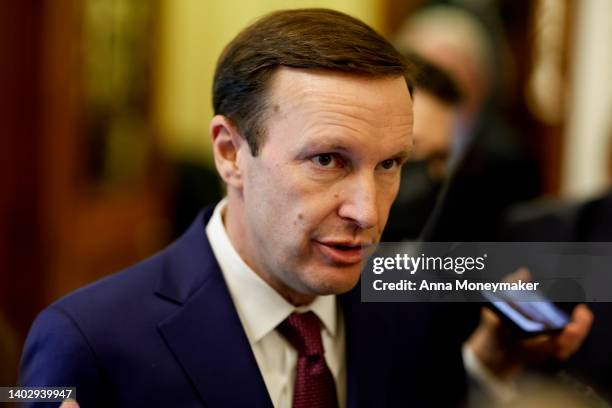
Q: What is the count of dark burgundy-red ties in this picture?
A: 1